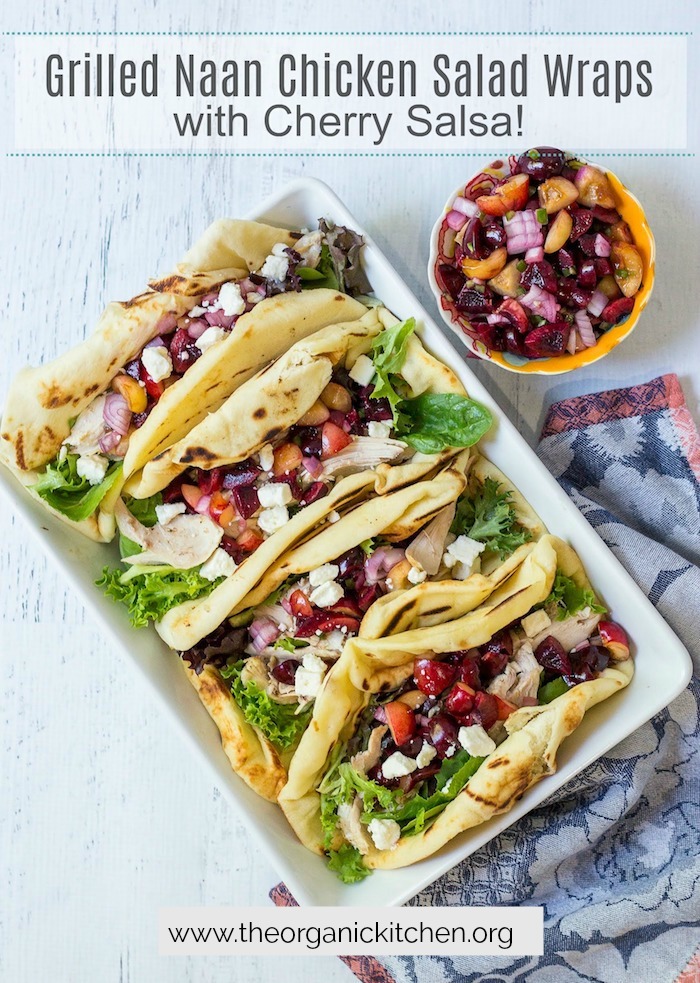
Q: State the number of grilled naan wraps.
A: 4